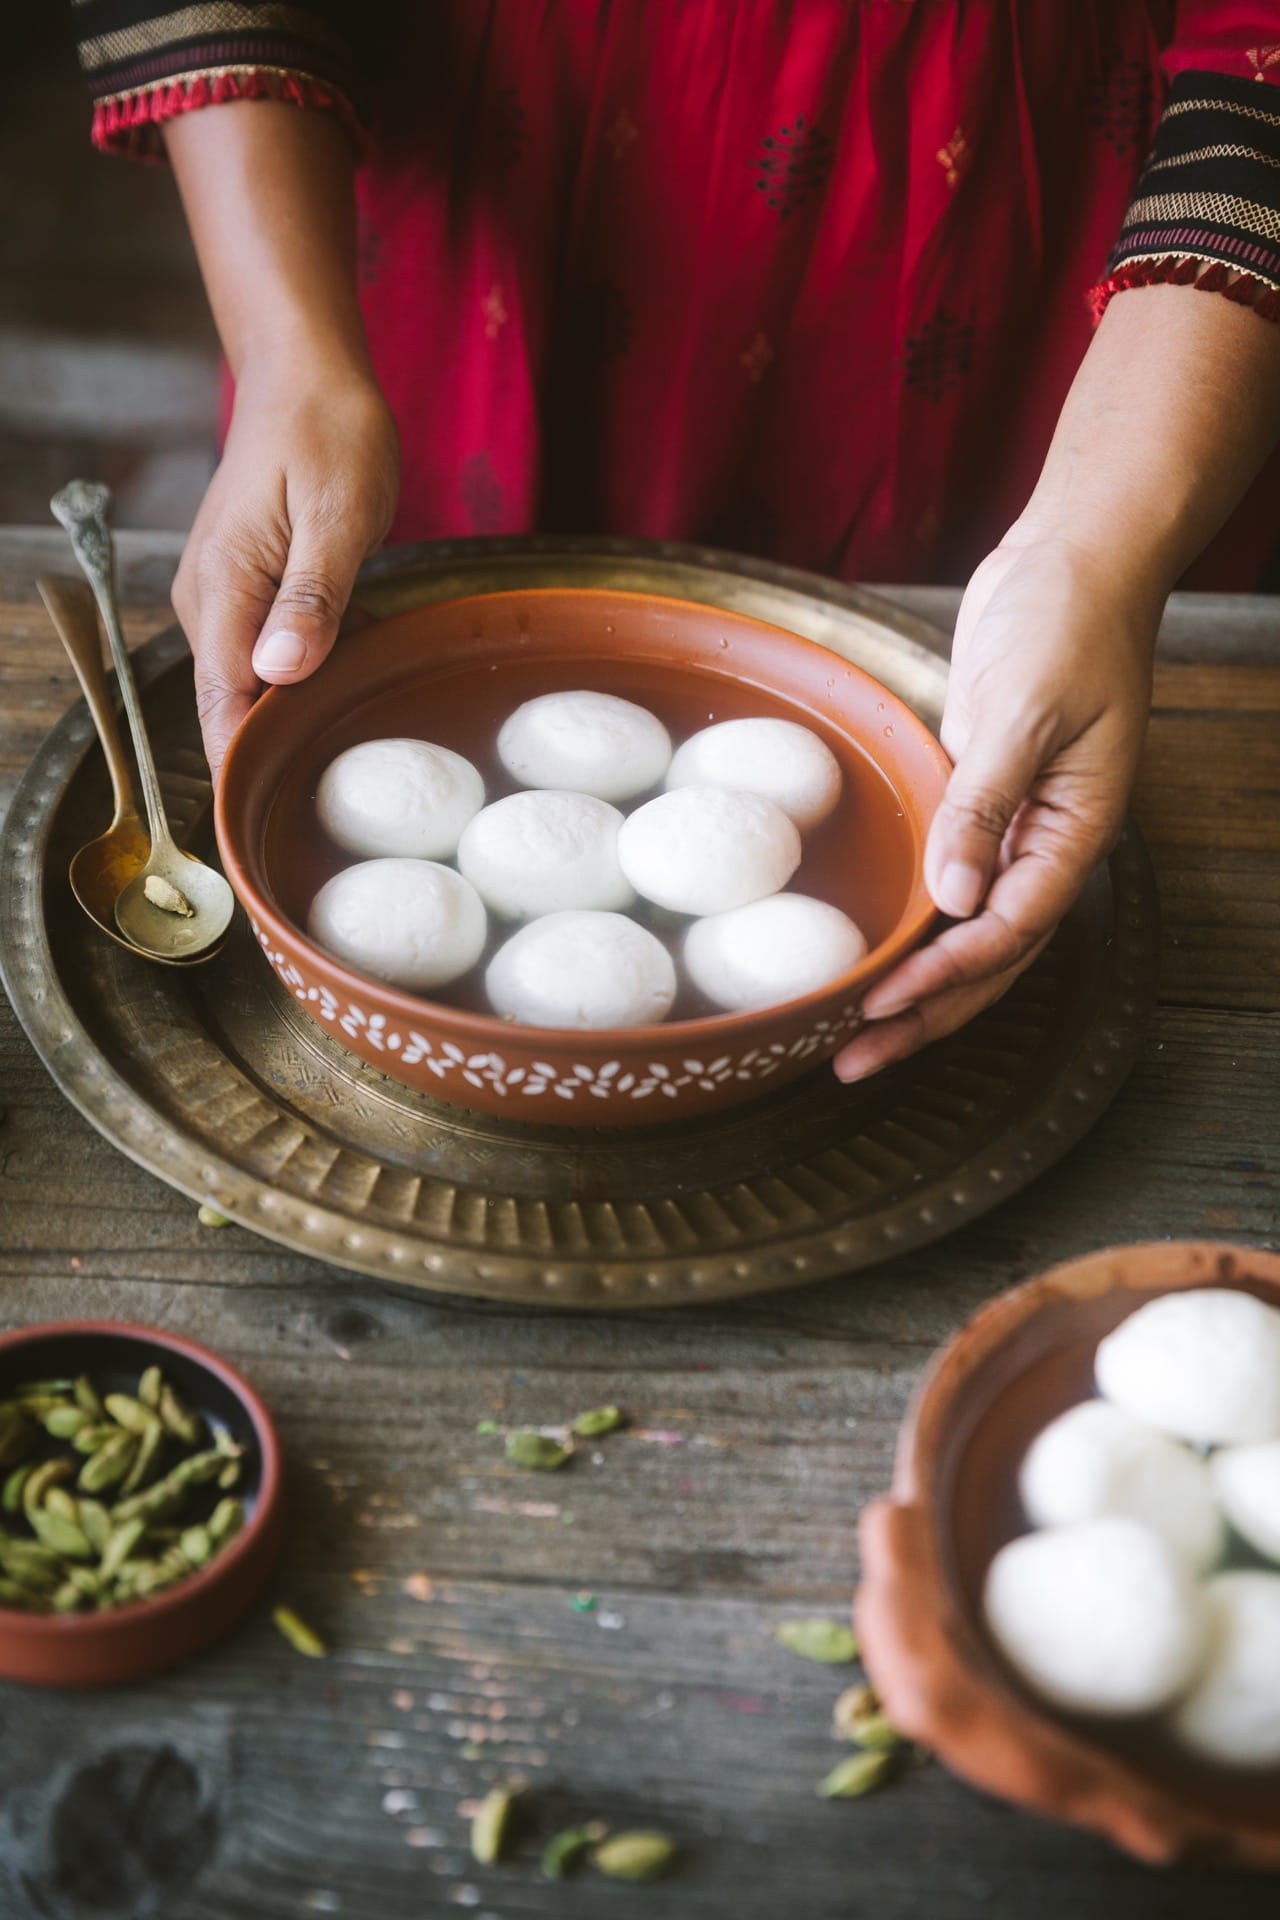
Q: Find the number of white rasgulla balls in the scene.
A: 13